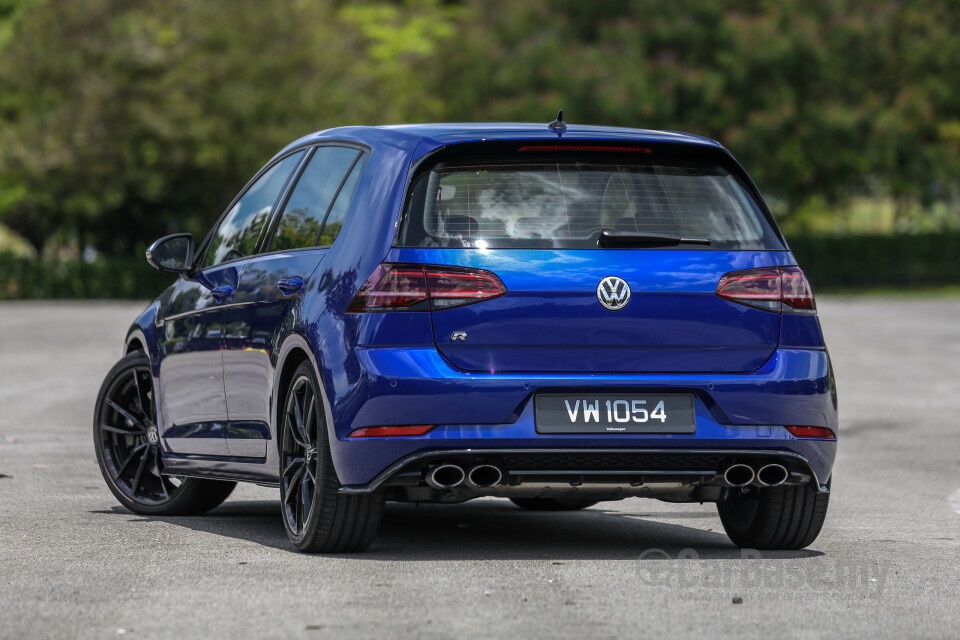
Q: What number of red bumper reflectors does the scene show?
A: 2